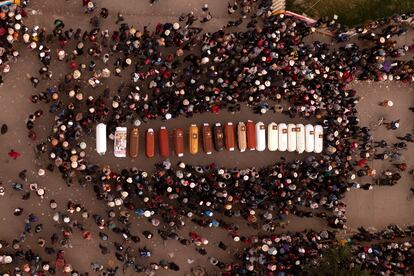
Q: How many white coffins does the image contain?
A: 8